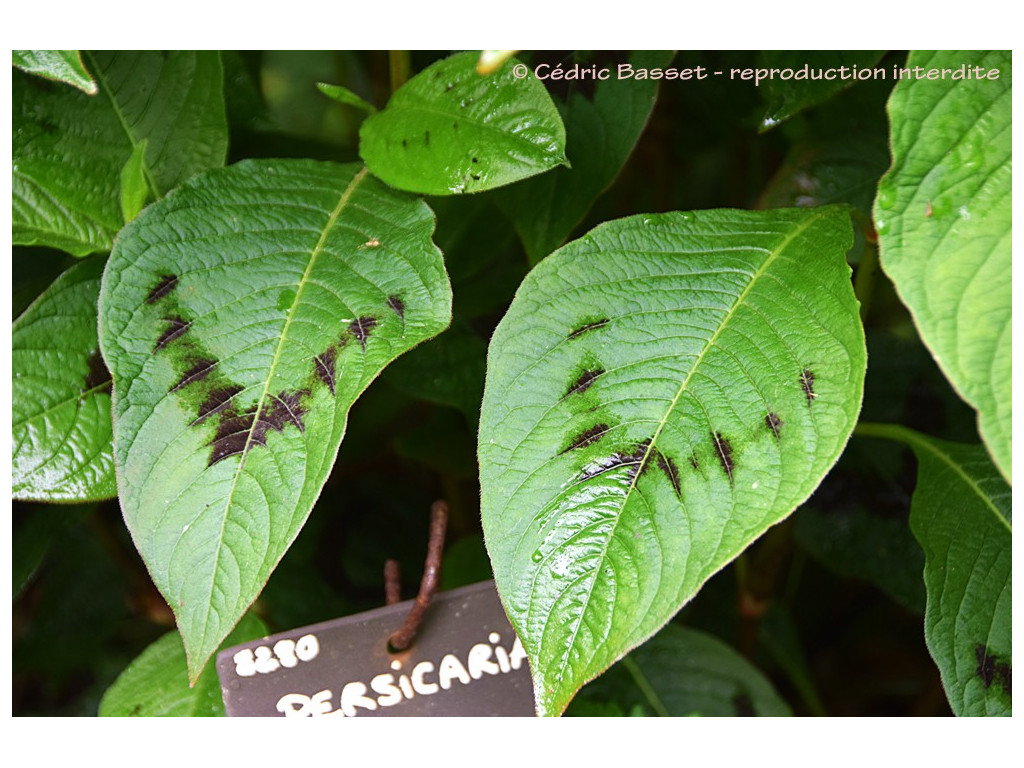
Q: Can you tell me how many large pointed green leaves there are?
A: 2